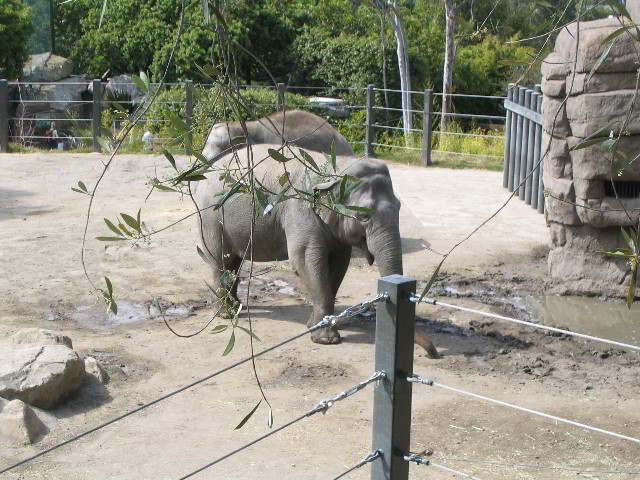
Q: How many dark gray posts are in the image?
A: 7